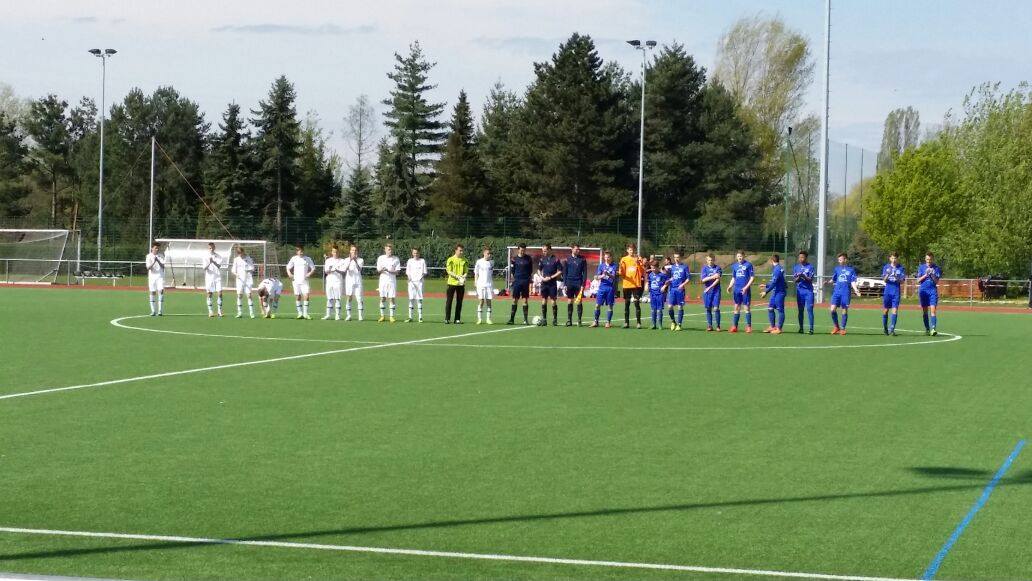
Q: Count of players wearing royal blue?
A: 10